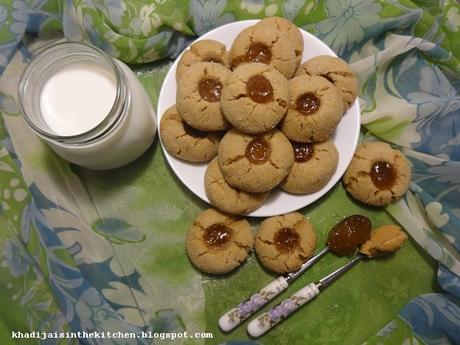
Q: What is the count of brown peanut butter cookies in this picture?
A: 14